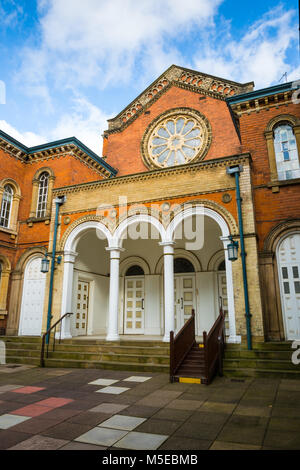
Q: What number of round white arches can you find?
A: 3